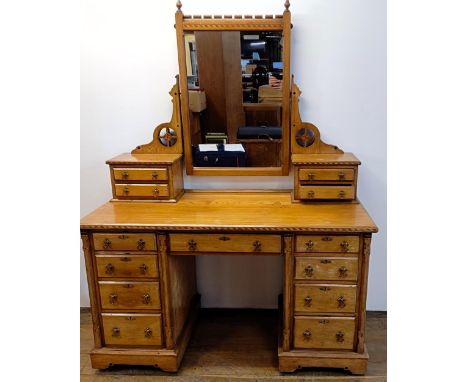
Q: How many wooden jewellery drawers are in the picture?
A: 4